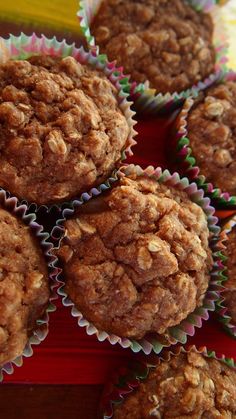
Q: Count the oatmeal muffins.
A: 7